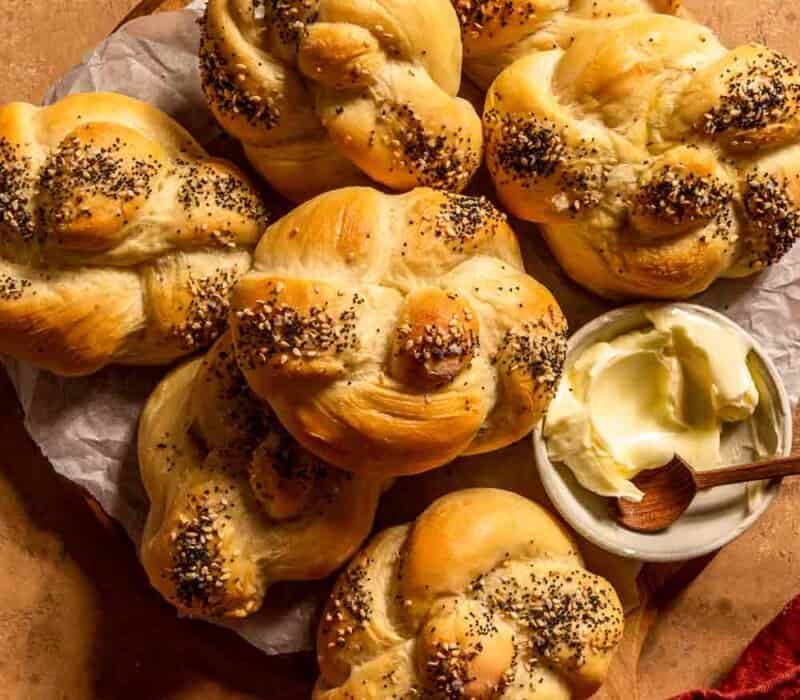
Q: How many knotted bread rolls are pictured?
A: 7